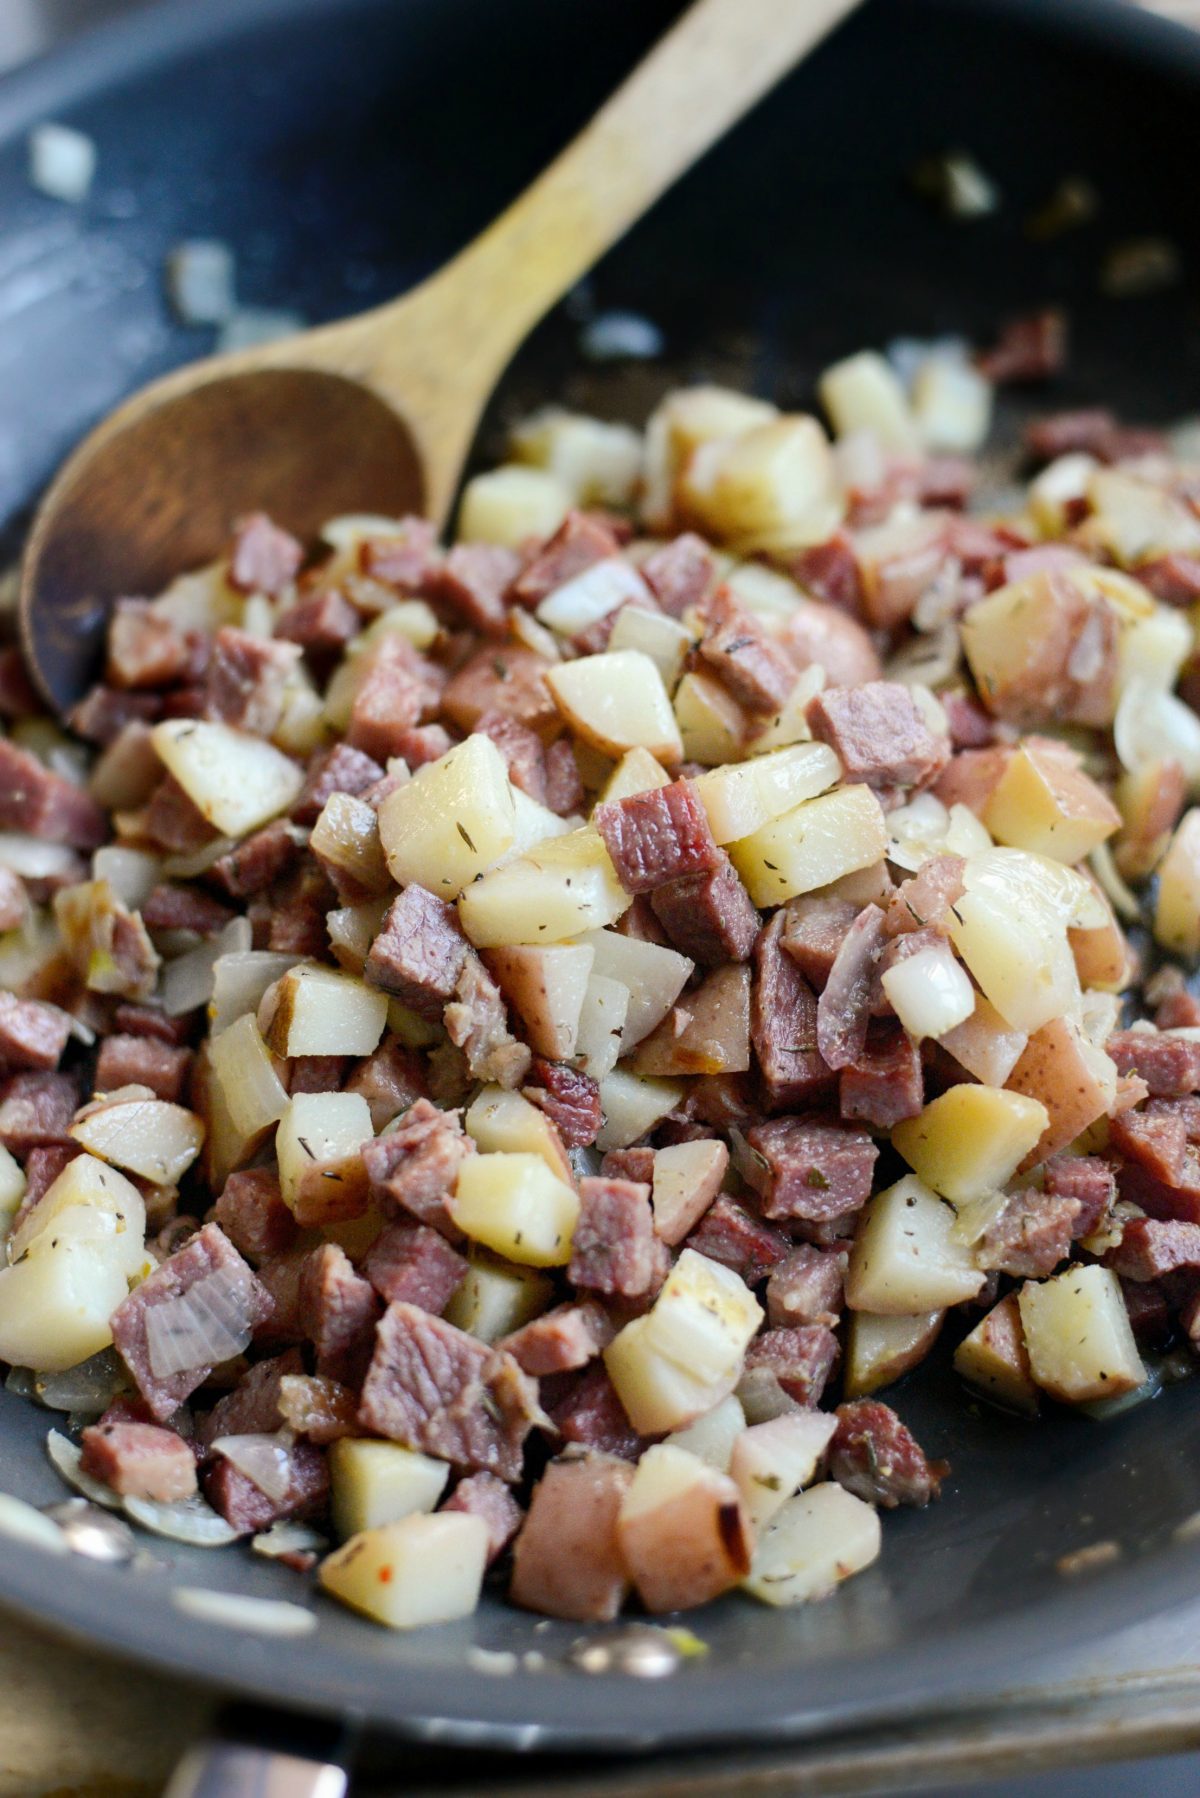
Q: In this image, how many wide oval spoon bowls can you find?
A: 1